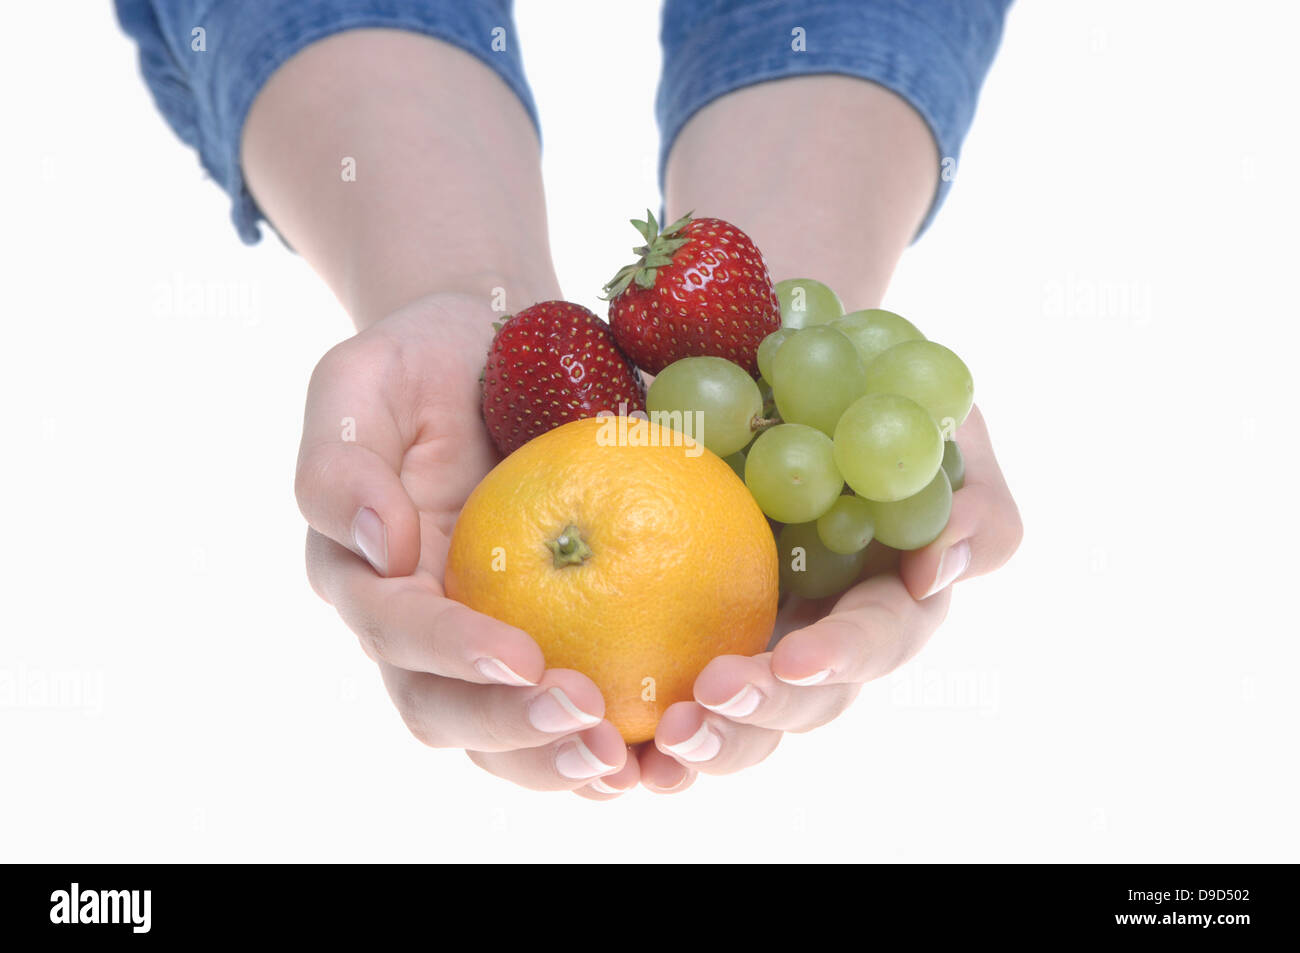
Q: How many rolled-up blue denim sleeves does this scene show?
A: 2